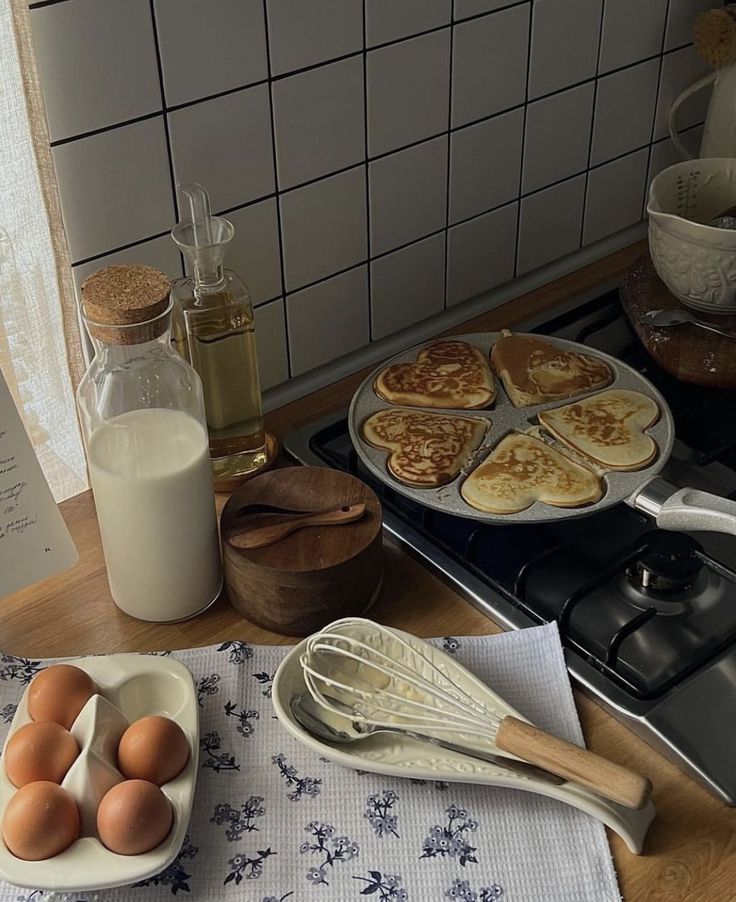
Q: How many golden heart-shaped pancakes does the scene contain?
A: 5